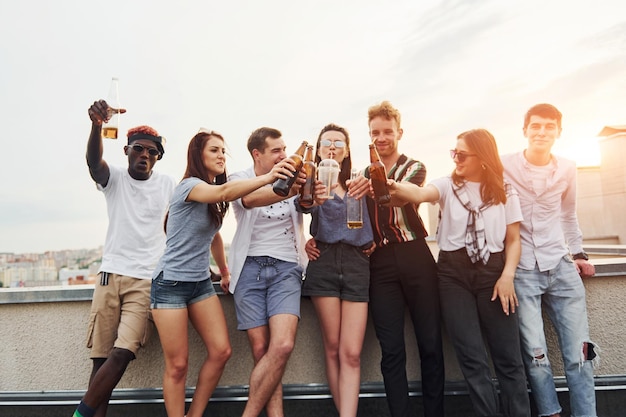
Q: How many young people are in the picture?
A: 7